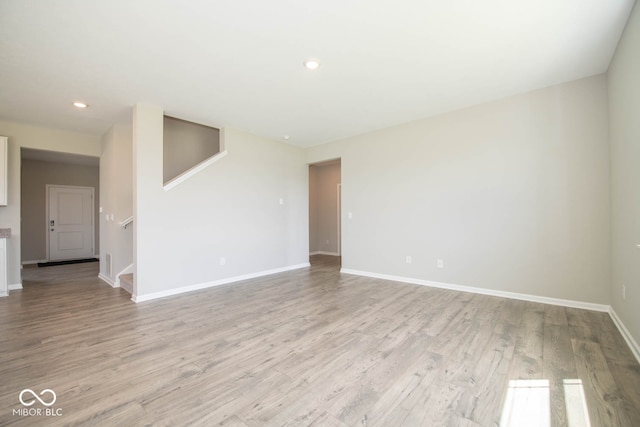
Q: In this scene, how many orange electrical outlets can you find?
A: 0